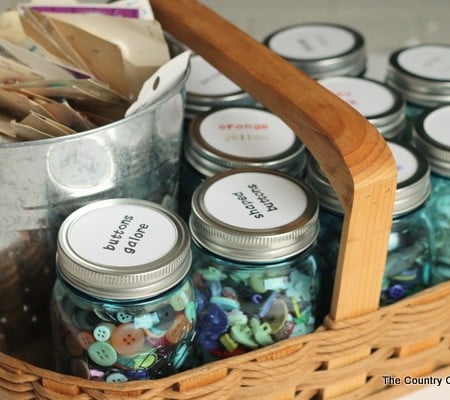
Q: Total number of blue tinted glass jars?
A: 9